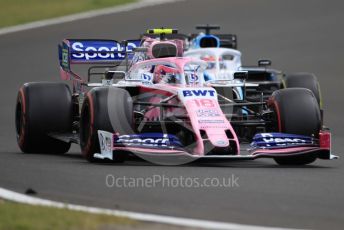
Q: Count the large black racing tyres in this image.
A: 4